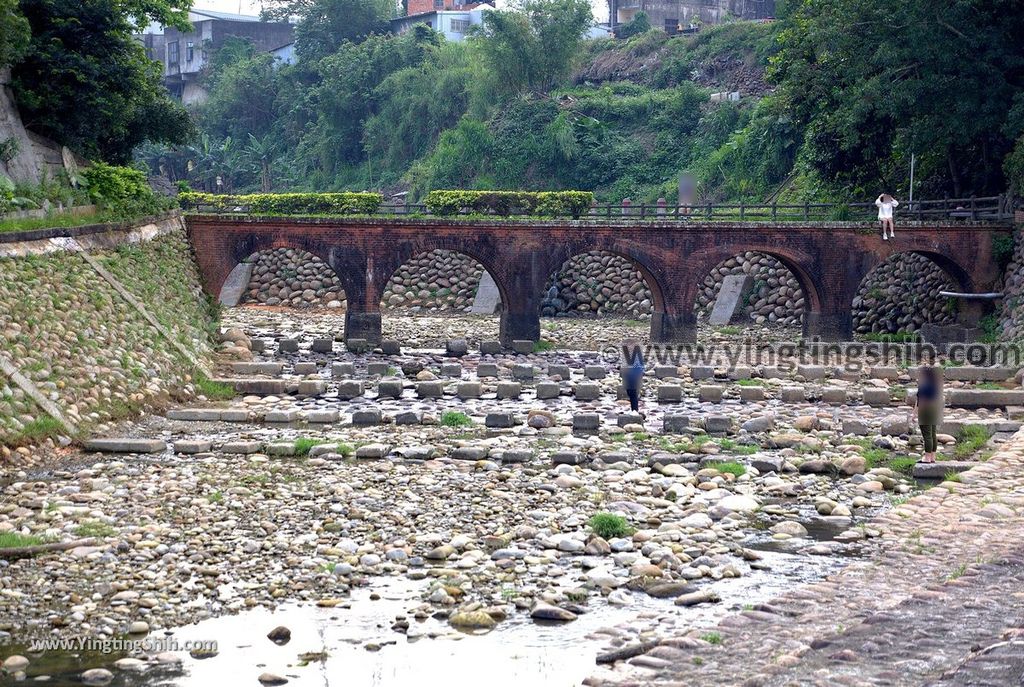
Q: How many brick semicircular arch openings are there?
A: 5